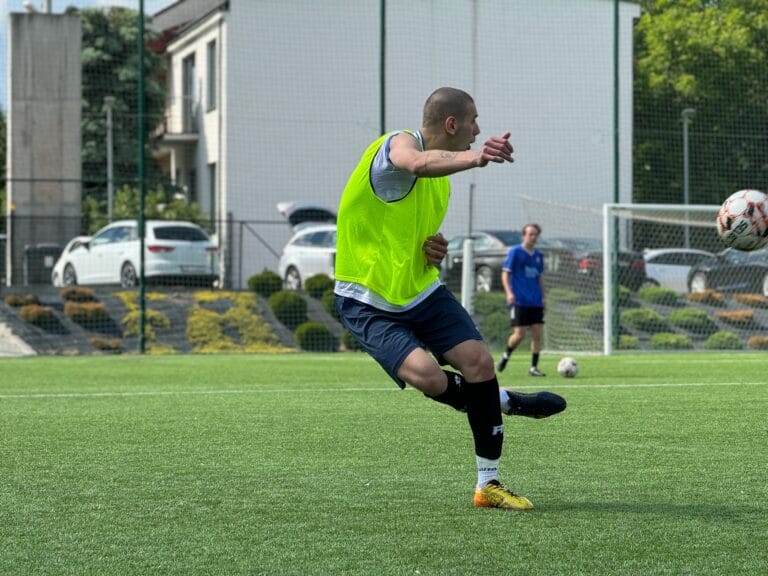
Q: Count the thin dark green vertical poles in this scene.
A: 3